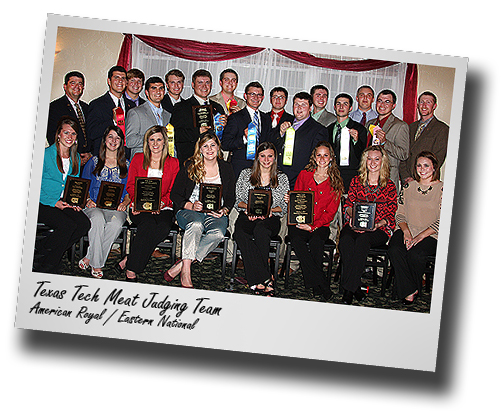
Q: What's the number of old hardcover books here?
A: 0